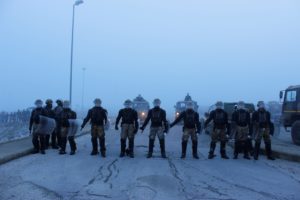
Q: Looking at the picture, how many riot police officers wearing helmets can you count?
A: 11